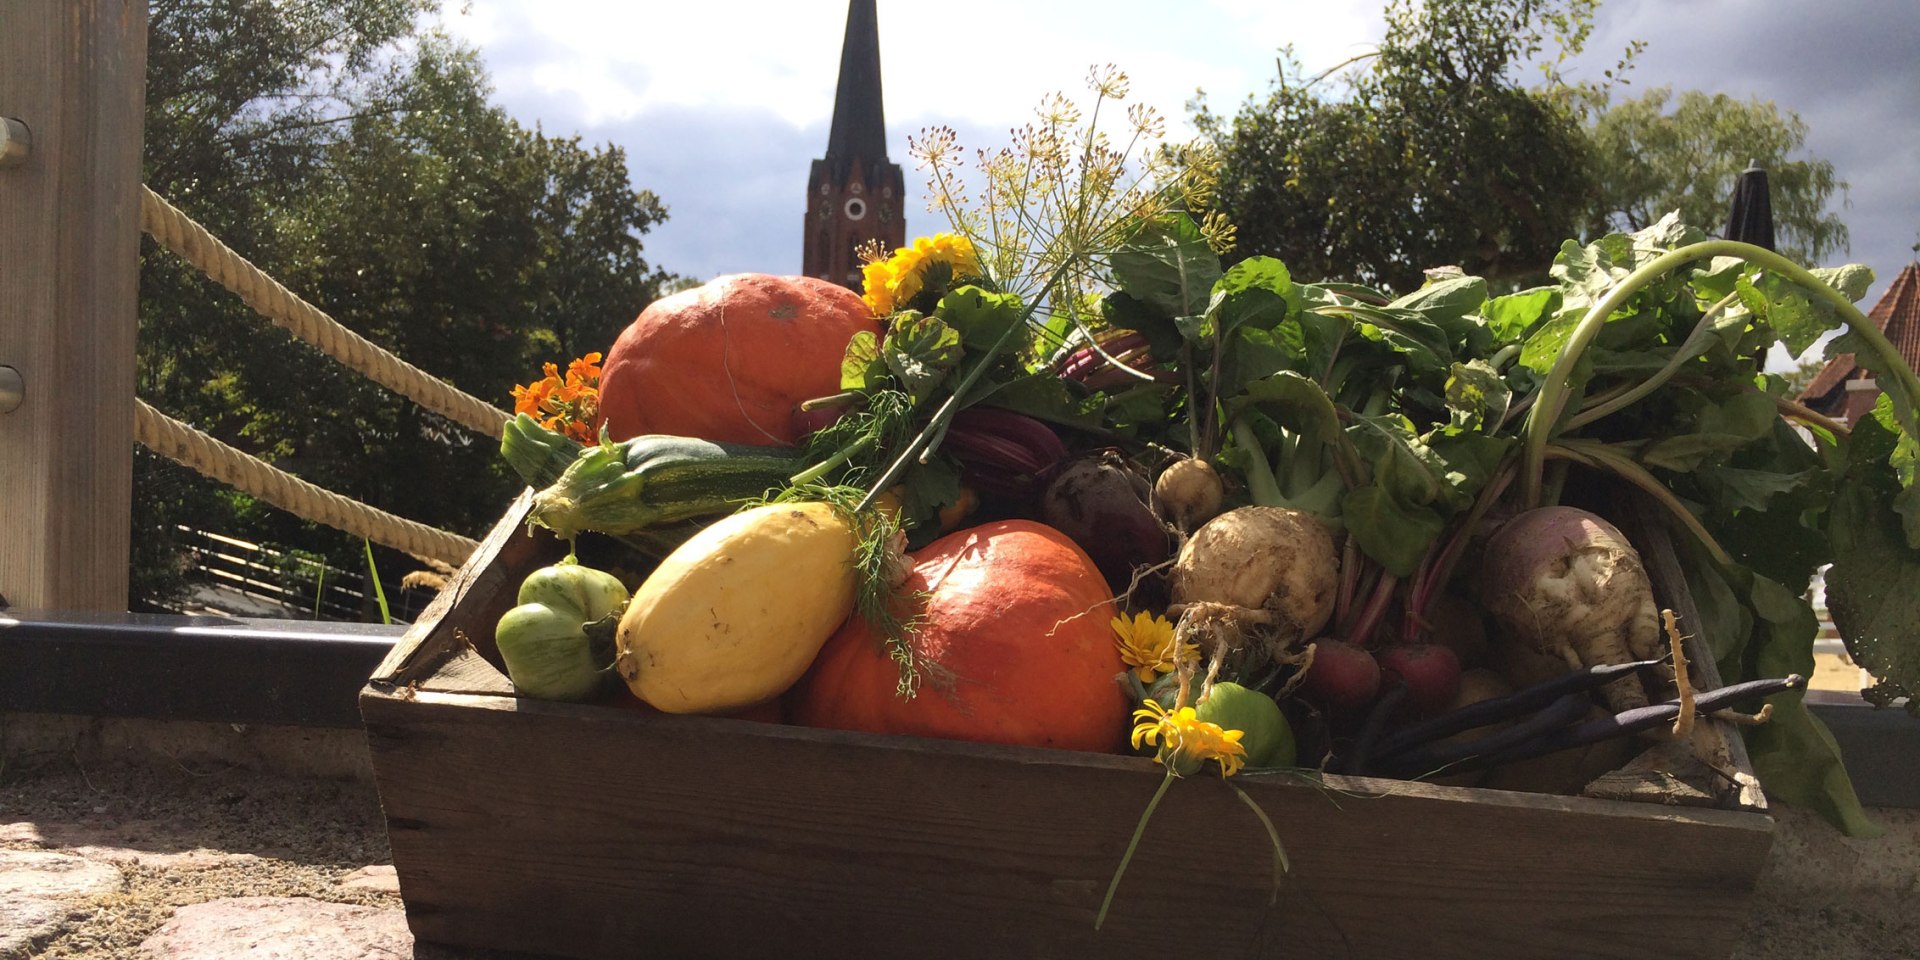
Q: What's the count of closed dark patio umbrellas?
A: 1